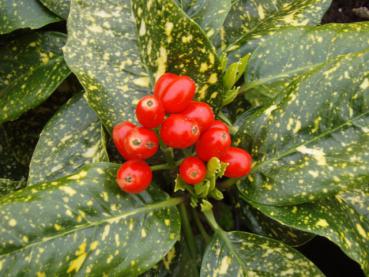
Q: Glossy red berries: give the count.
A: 12